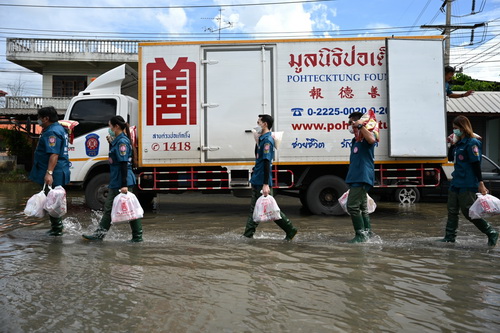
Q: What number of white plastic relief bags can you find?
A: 6